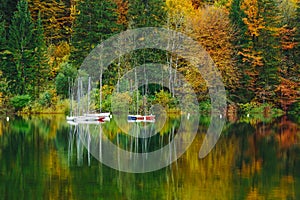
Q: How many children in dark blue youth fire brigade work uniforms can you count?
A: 0